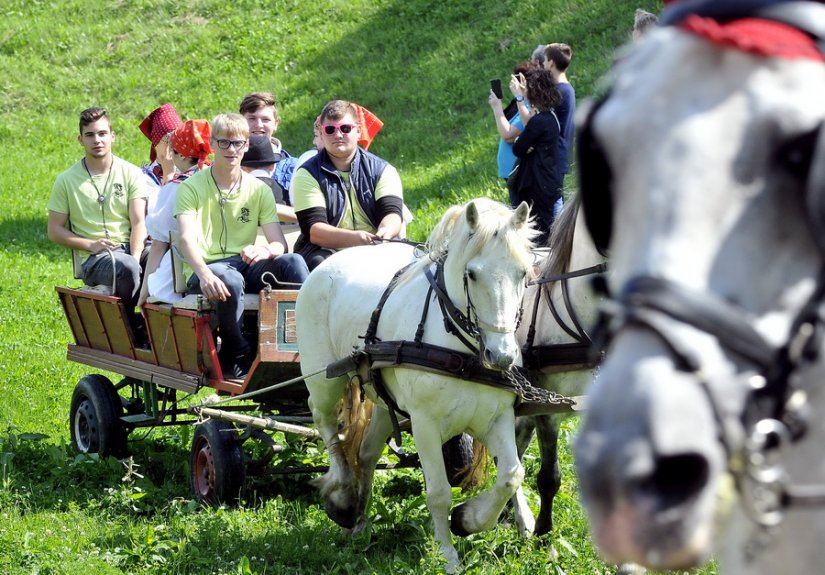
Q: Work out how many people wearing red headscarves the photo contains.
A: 3